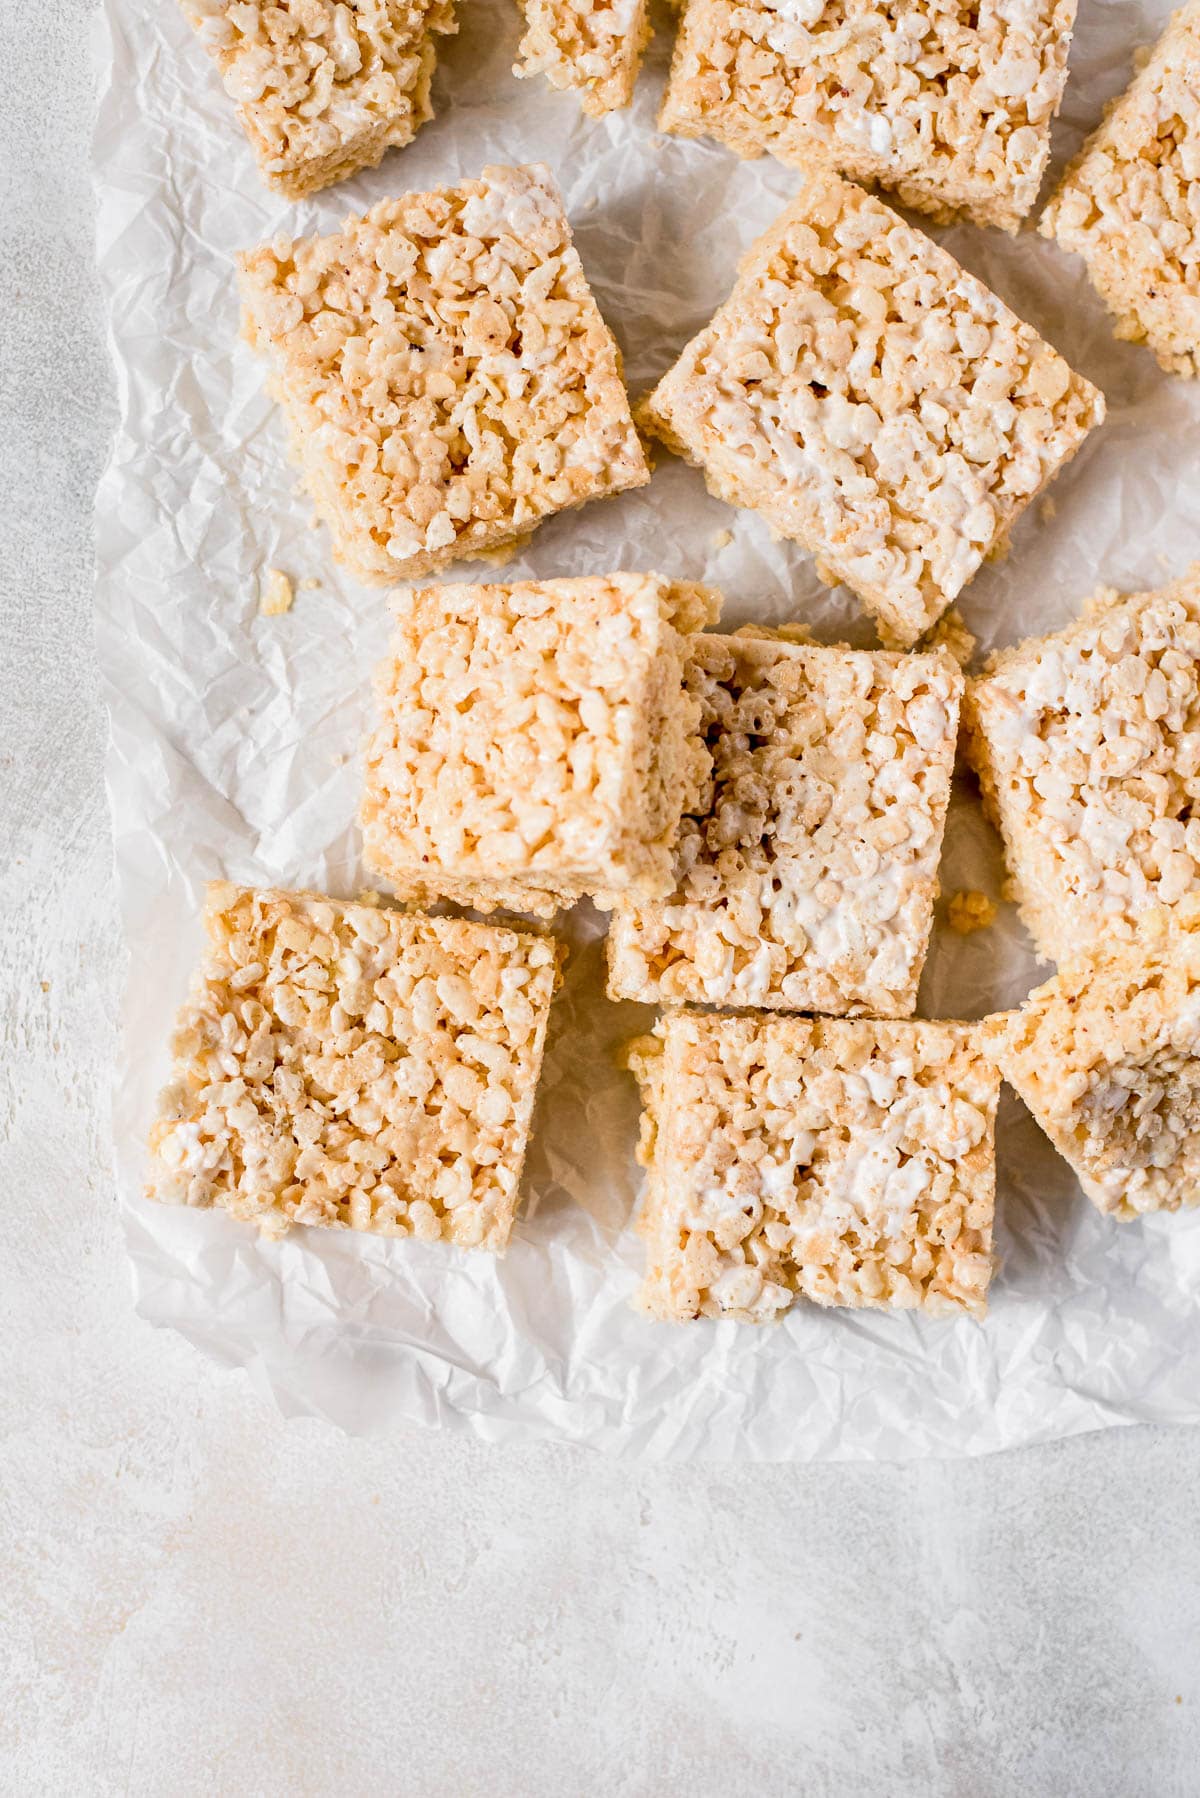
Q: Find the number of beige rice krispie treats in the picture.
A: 12